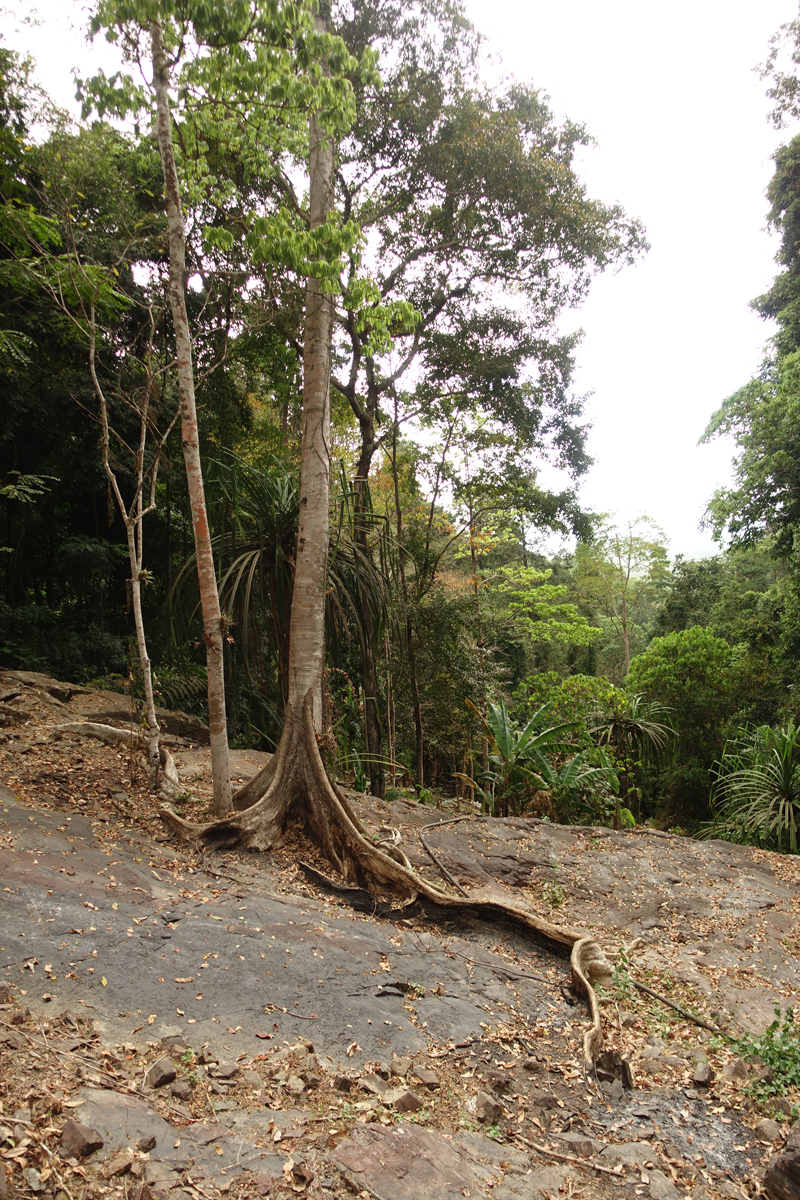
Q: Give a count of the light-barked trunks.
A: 3